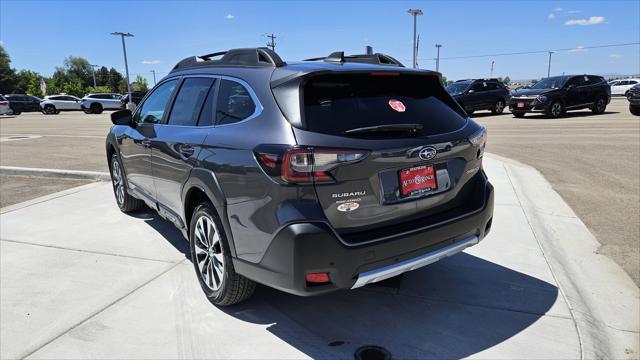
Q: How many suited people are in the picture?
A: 0